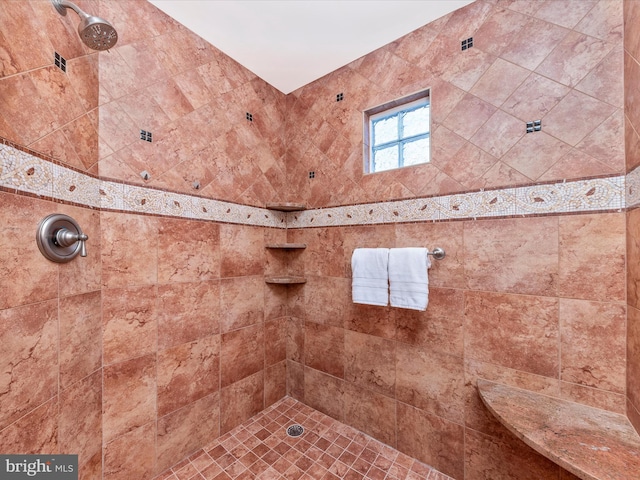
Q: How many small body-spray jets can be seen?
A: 2